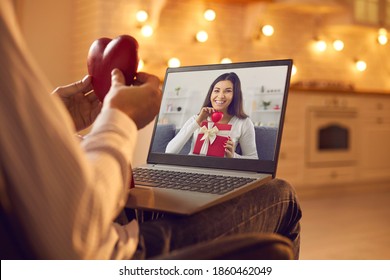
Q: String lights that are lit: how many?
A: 13